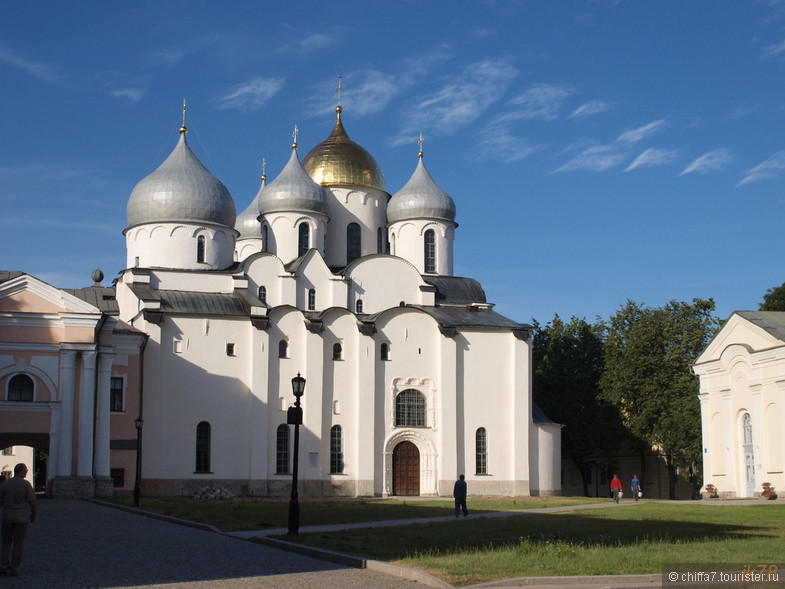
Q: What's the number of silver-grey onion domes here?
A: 4